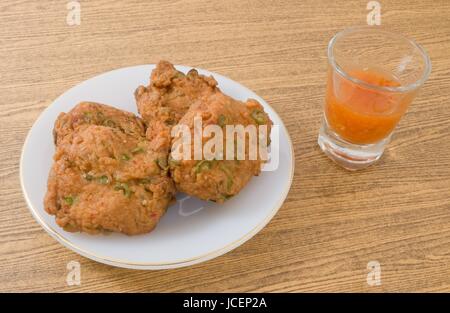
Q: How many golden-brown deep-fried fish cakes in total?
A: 3